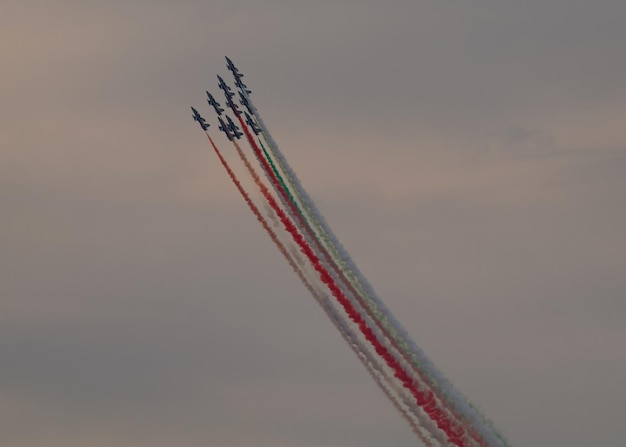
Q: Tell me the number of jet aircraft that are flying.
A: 10